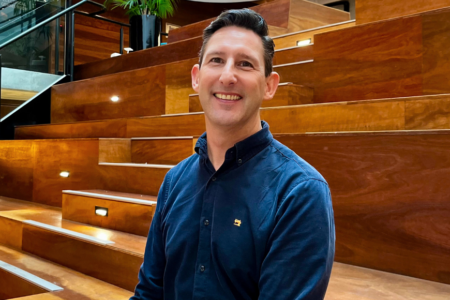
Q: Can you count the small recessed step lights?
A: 4